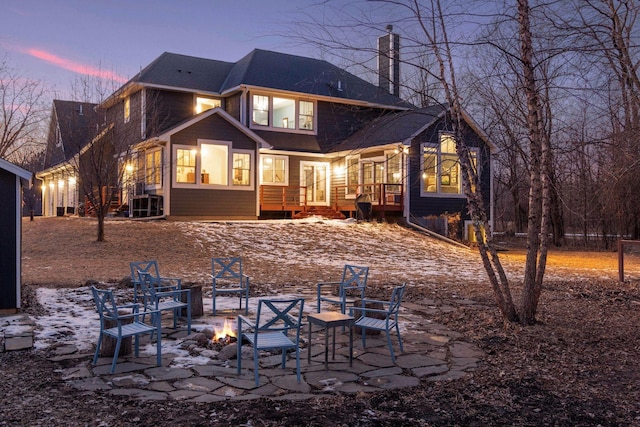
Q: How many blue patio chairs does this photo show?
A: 7